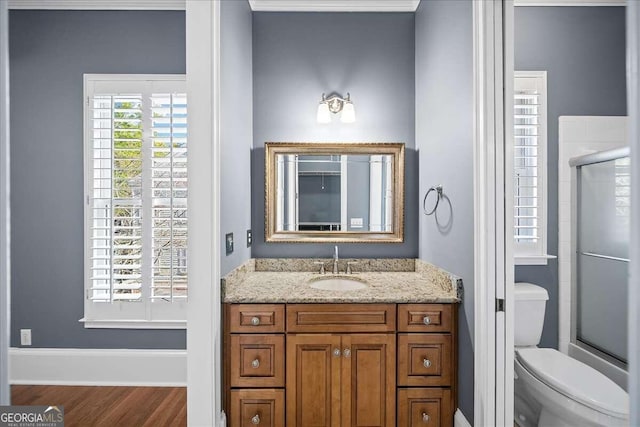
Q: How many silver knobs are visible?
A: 8